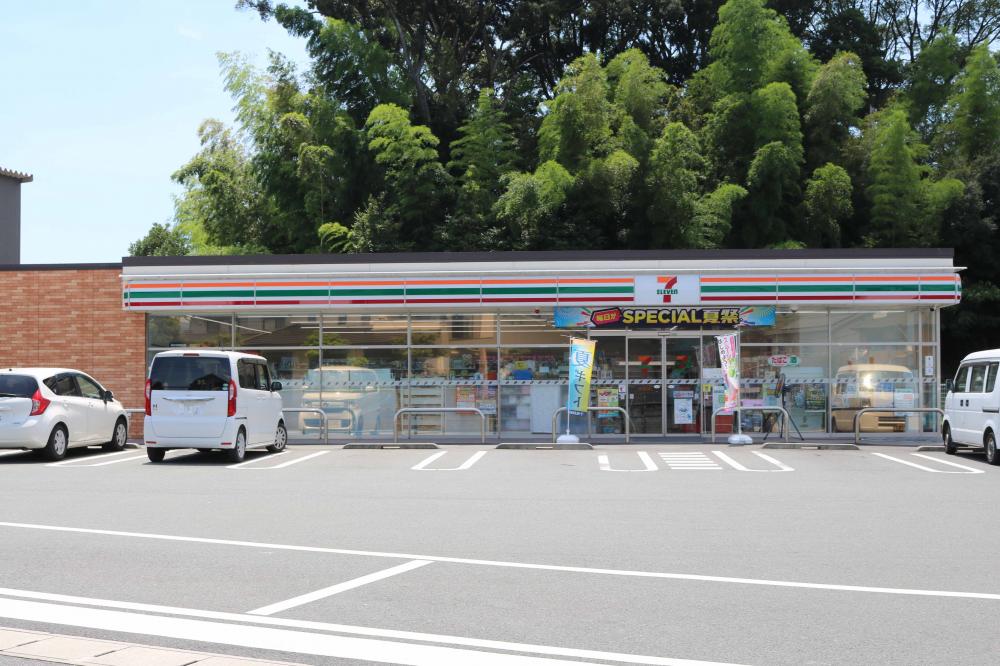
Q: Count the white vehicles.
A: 3